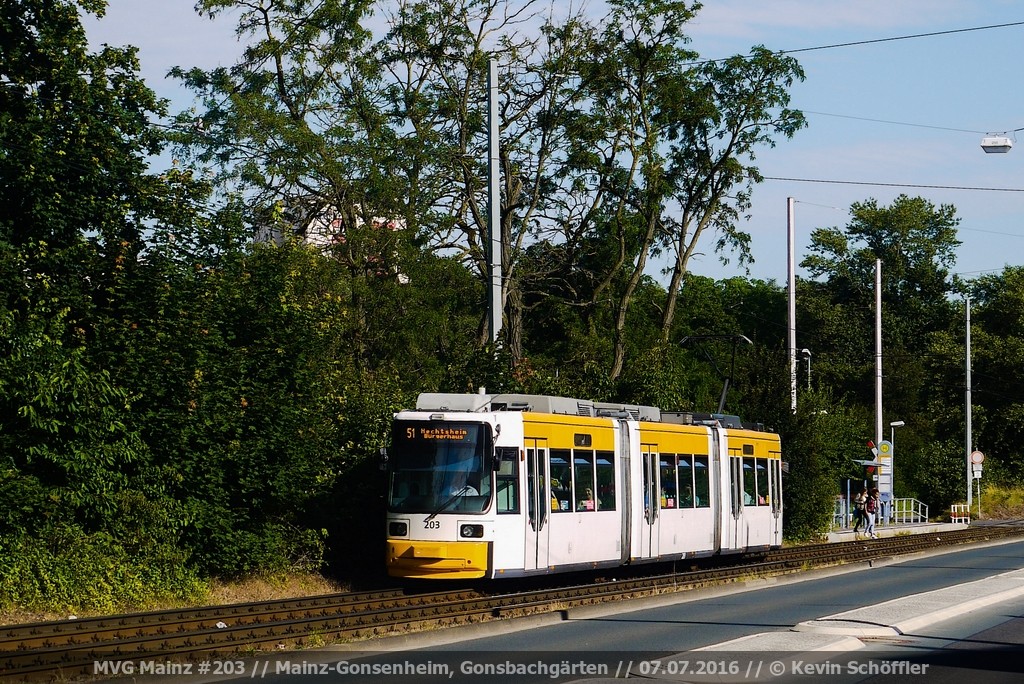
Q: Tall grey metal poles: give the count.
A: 4